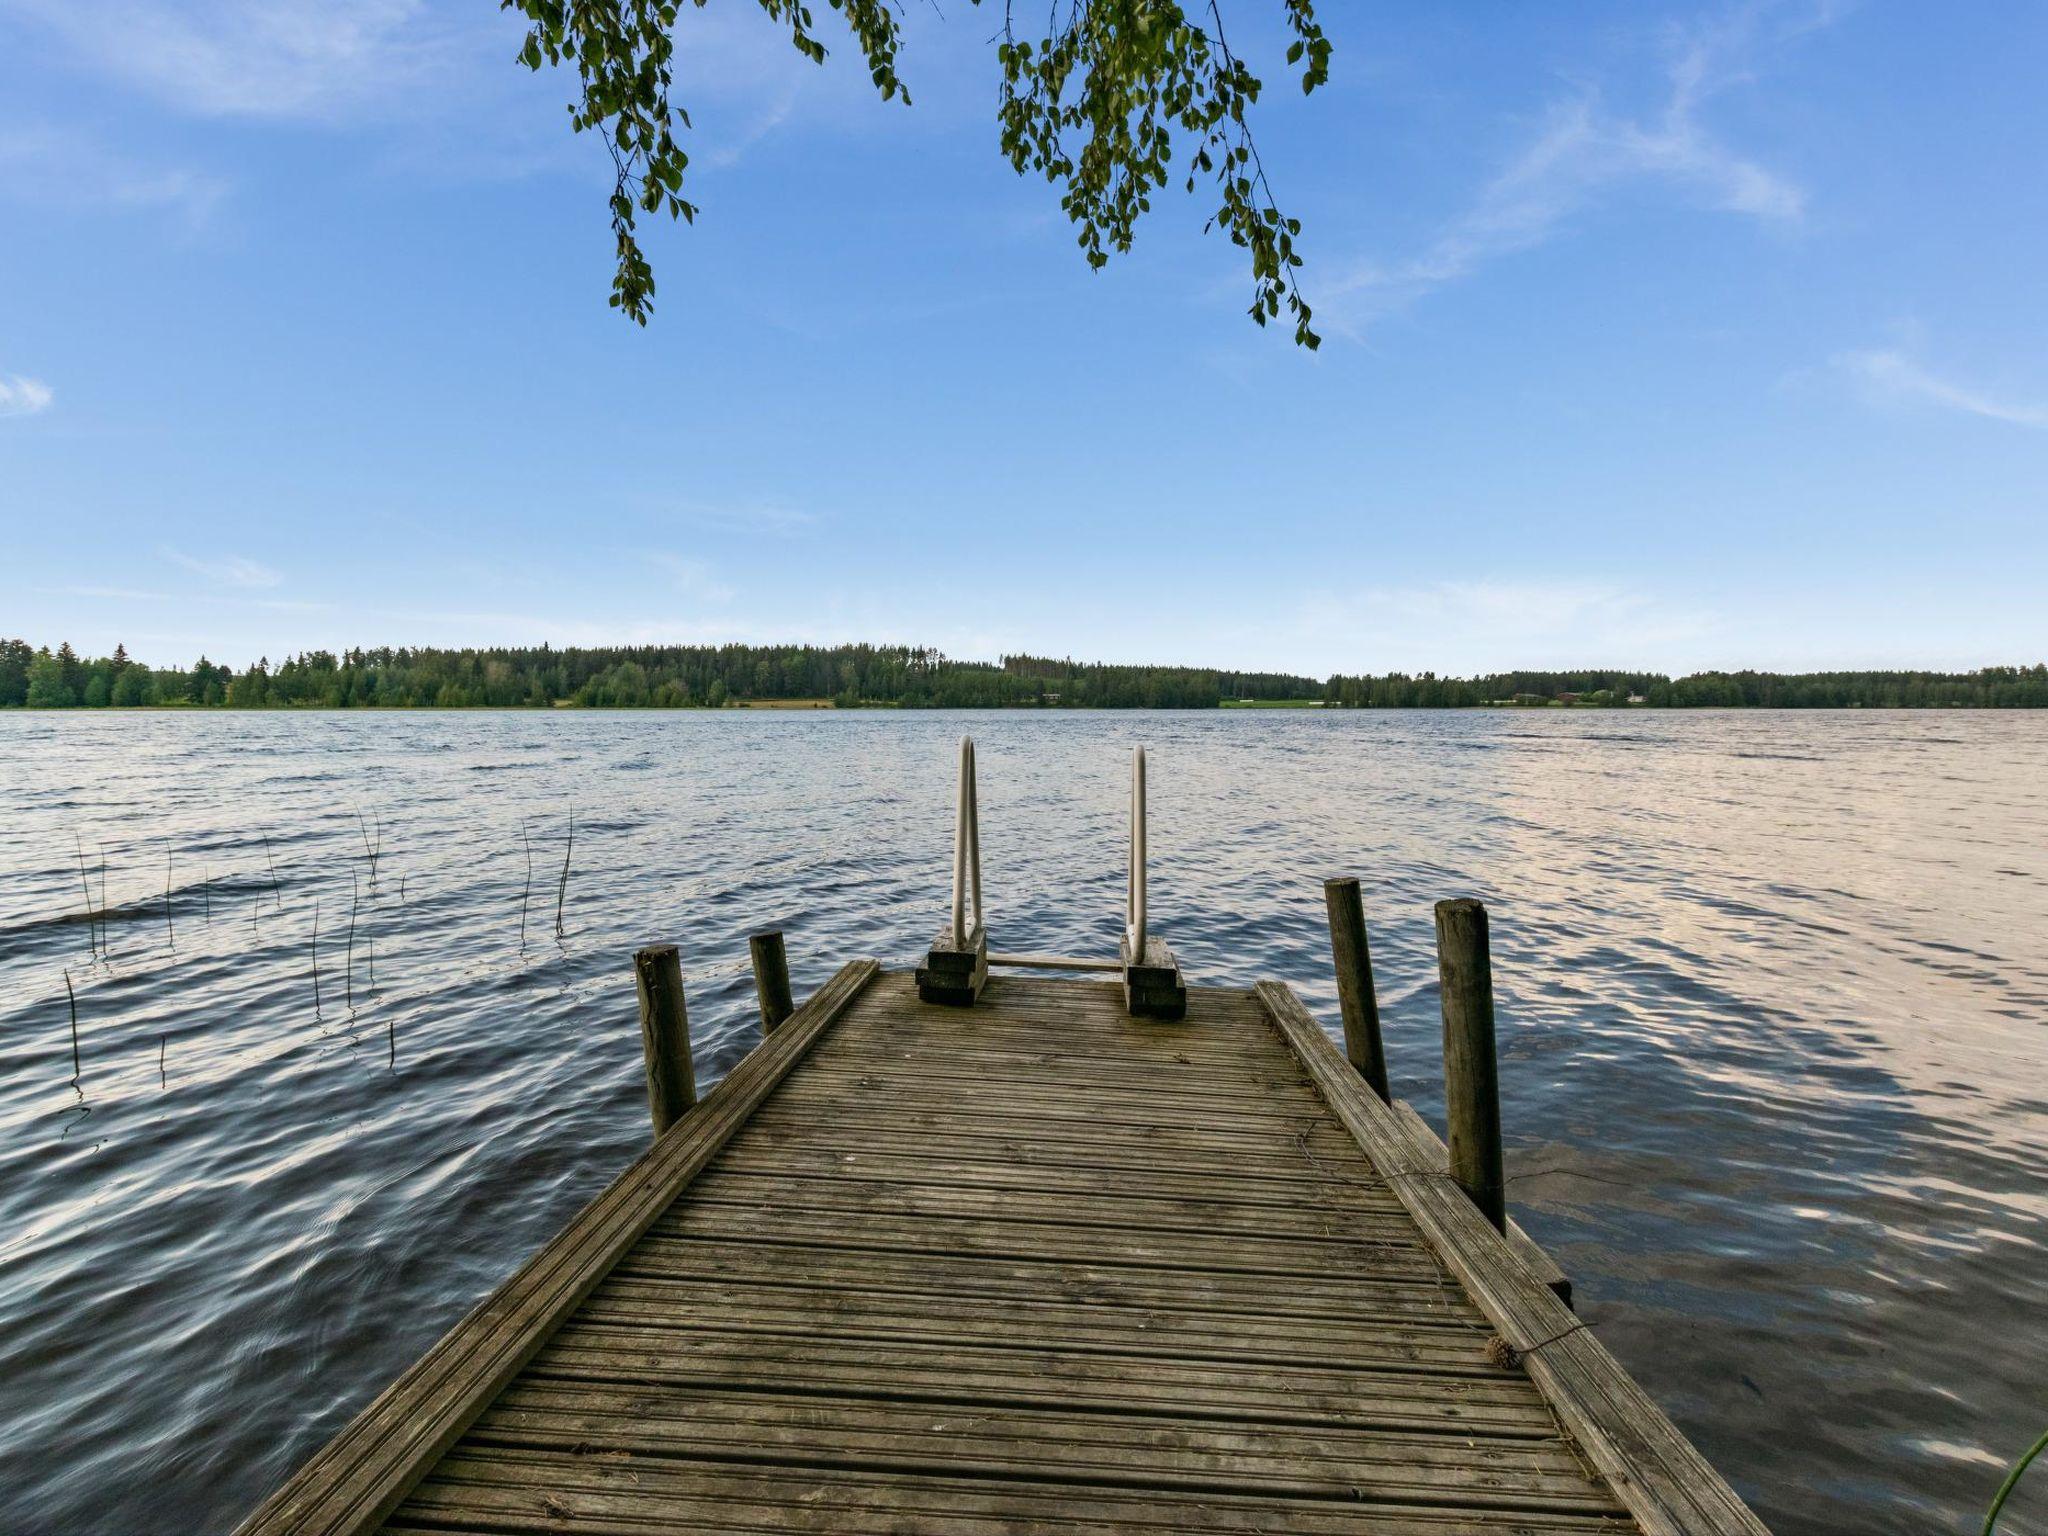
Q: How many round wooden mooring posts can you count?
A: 4